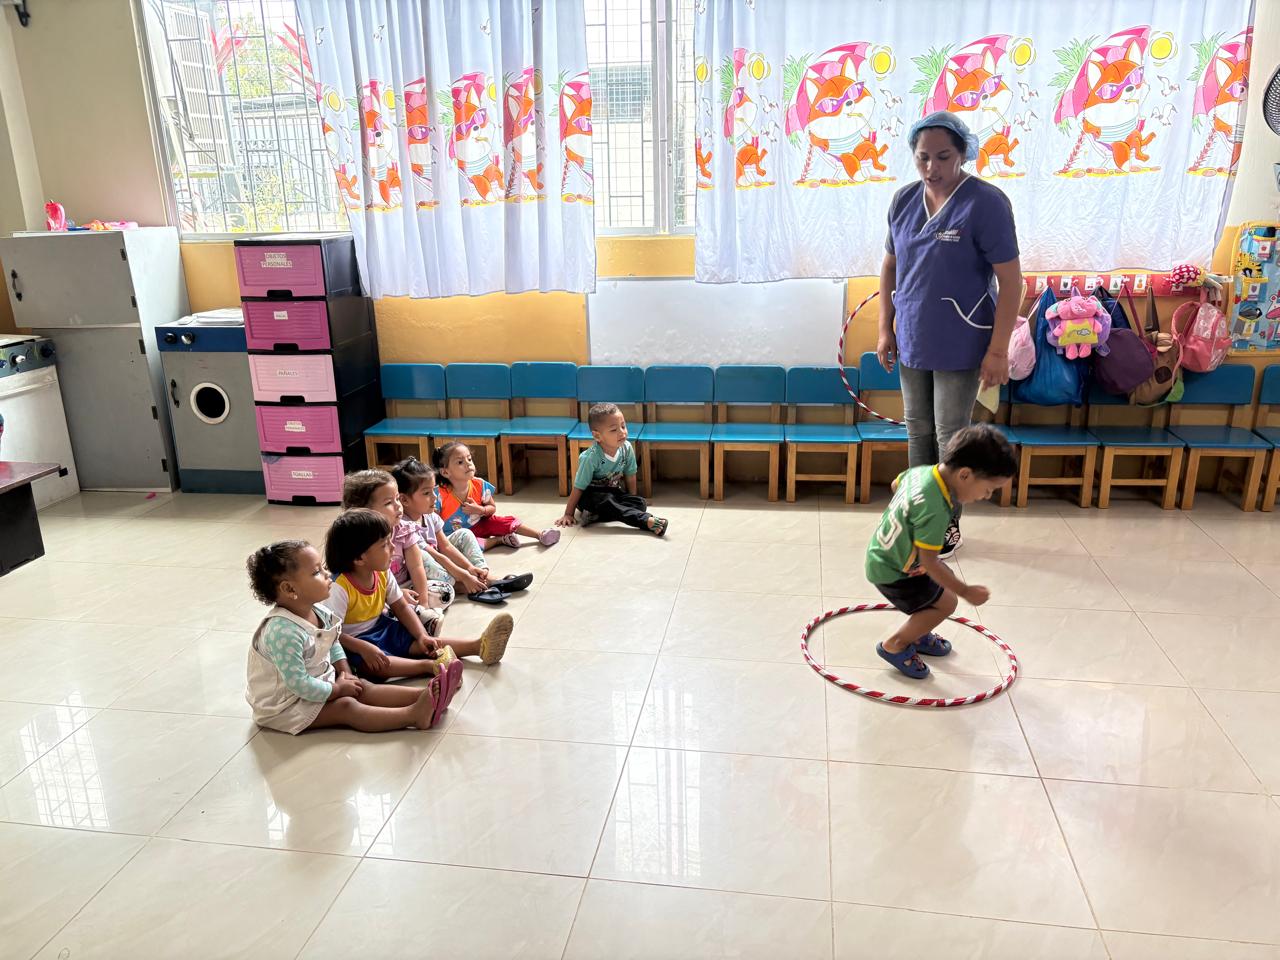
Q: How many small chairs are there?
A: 13